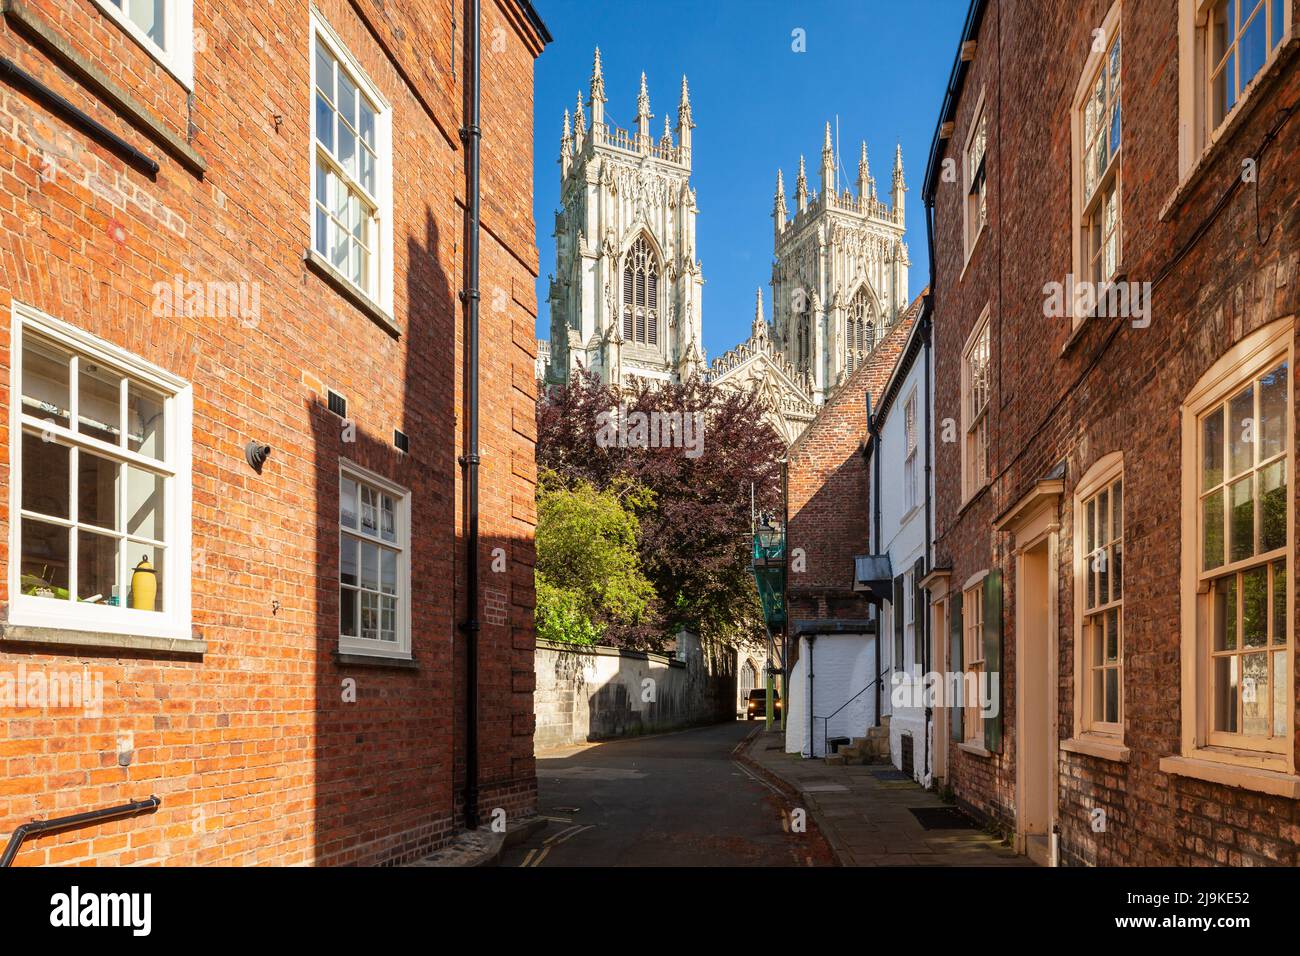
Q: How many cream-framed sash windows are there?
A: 7